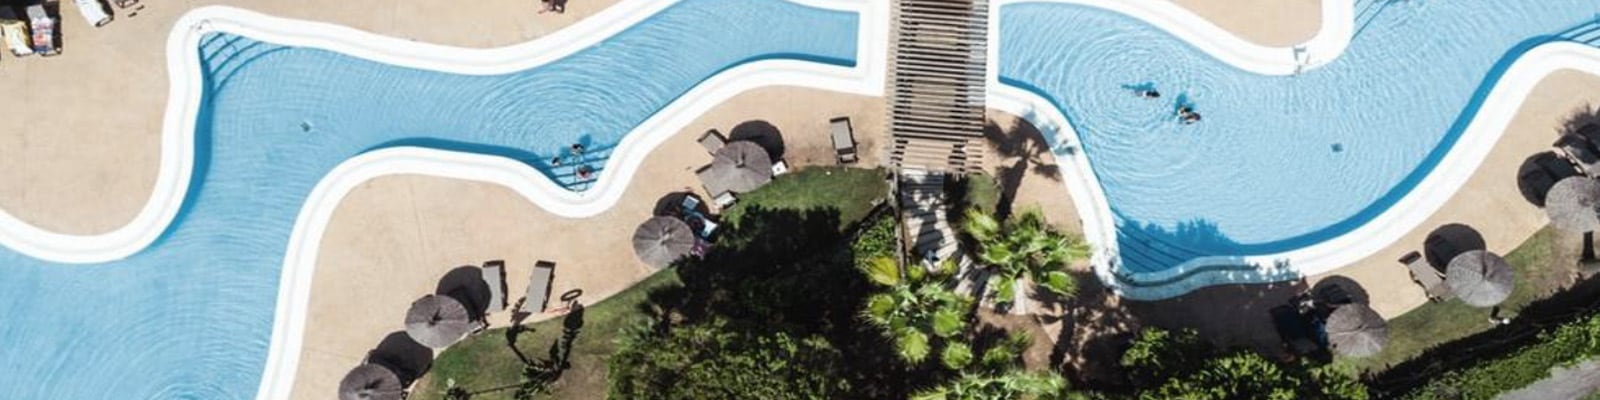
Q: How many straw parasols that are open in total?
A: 7